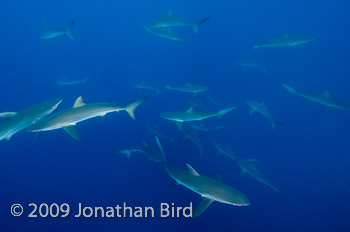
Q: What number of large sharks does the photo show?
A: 3